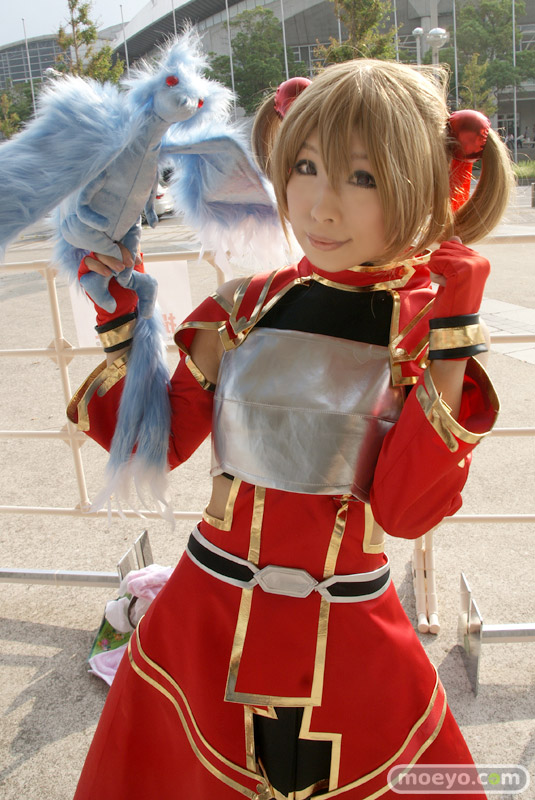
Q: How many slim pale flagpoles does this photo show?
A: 9